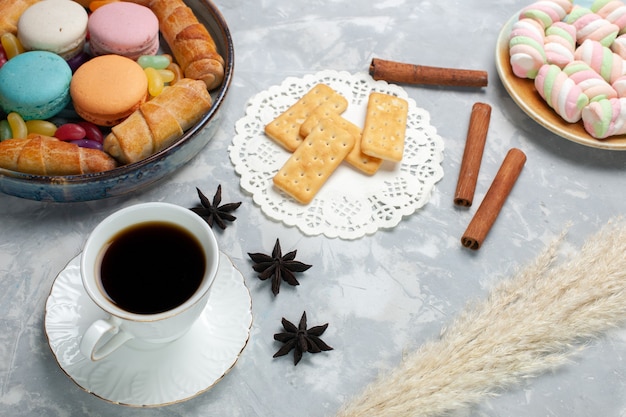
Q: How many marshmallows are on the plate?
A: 11